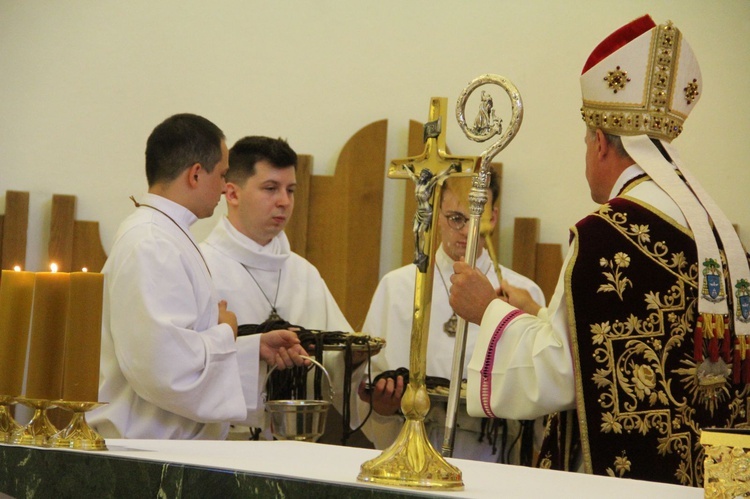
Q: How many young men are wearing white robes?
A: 3